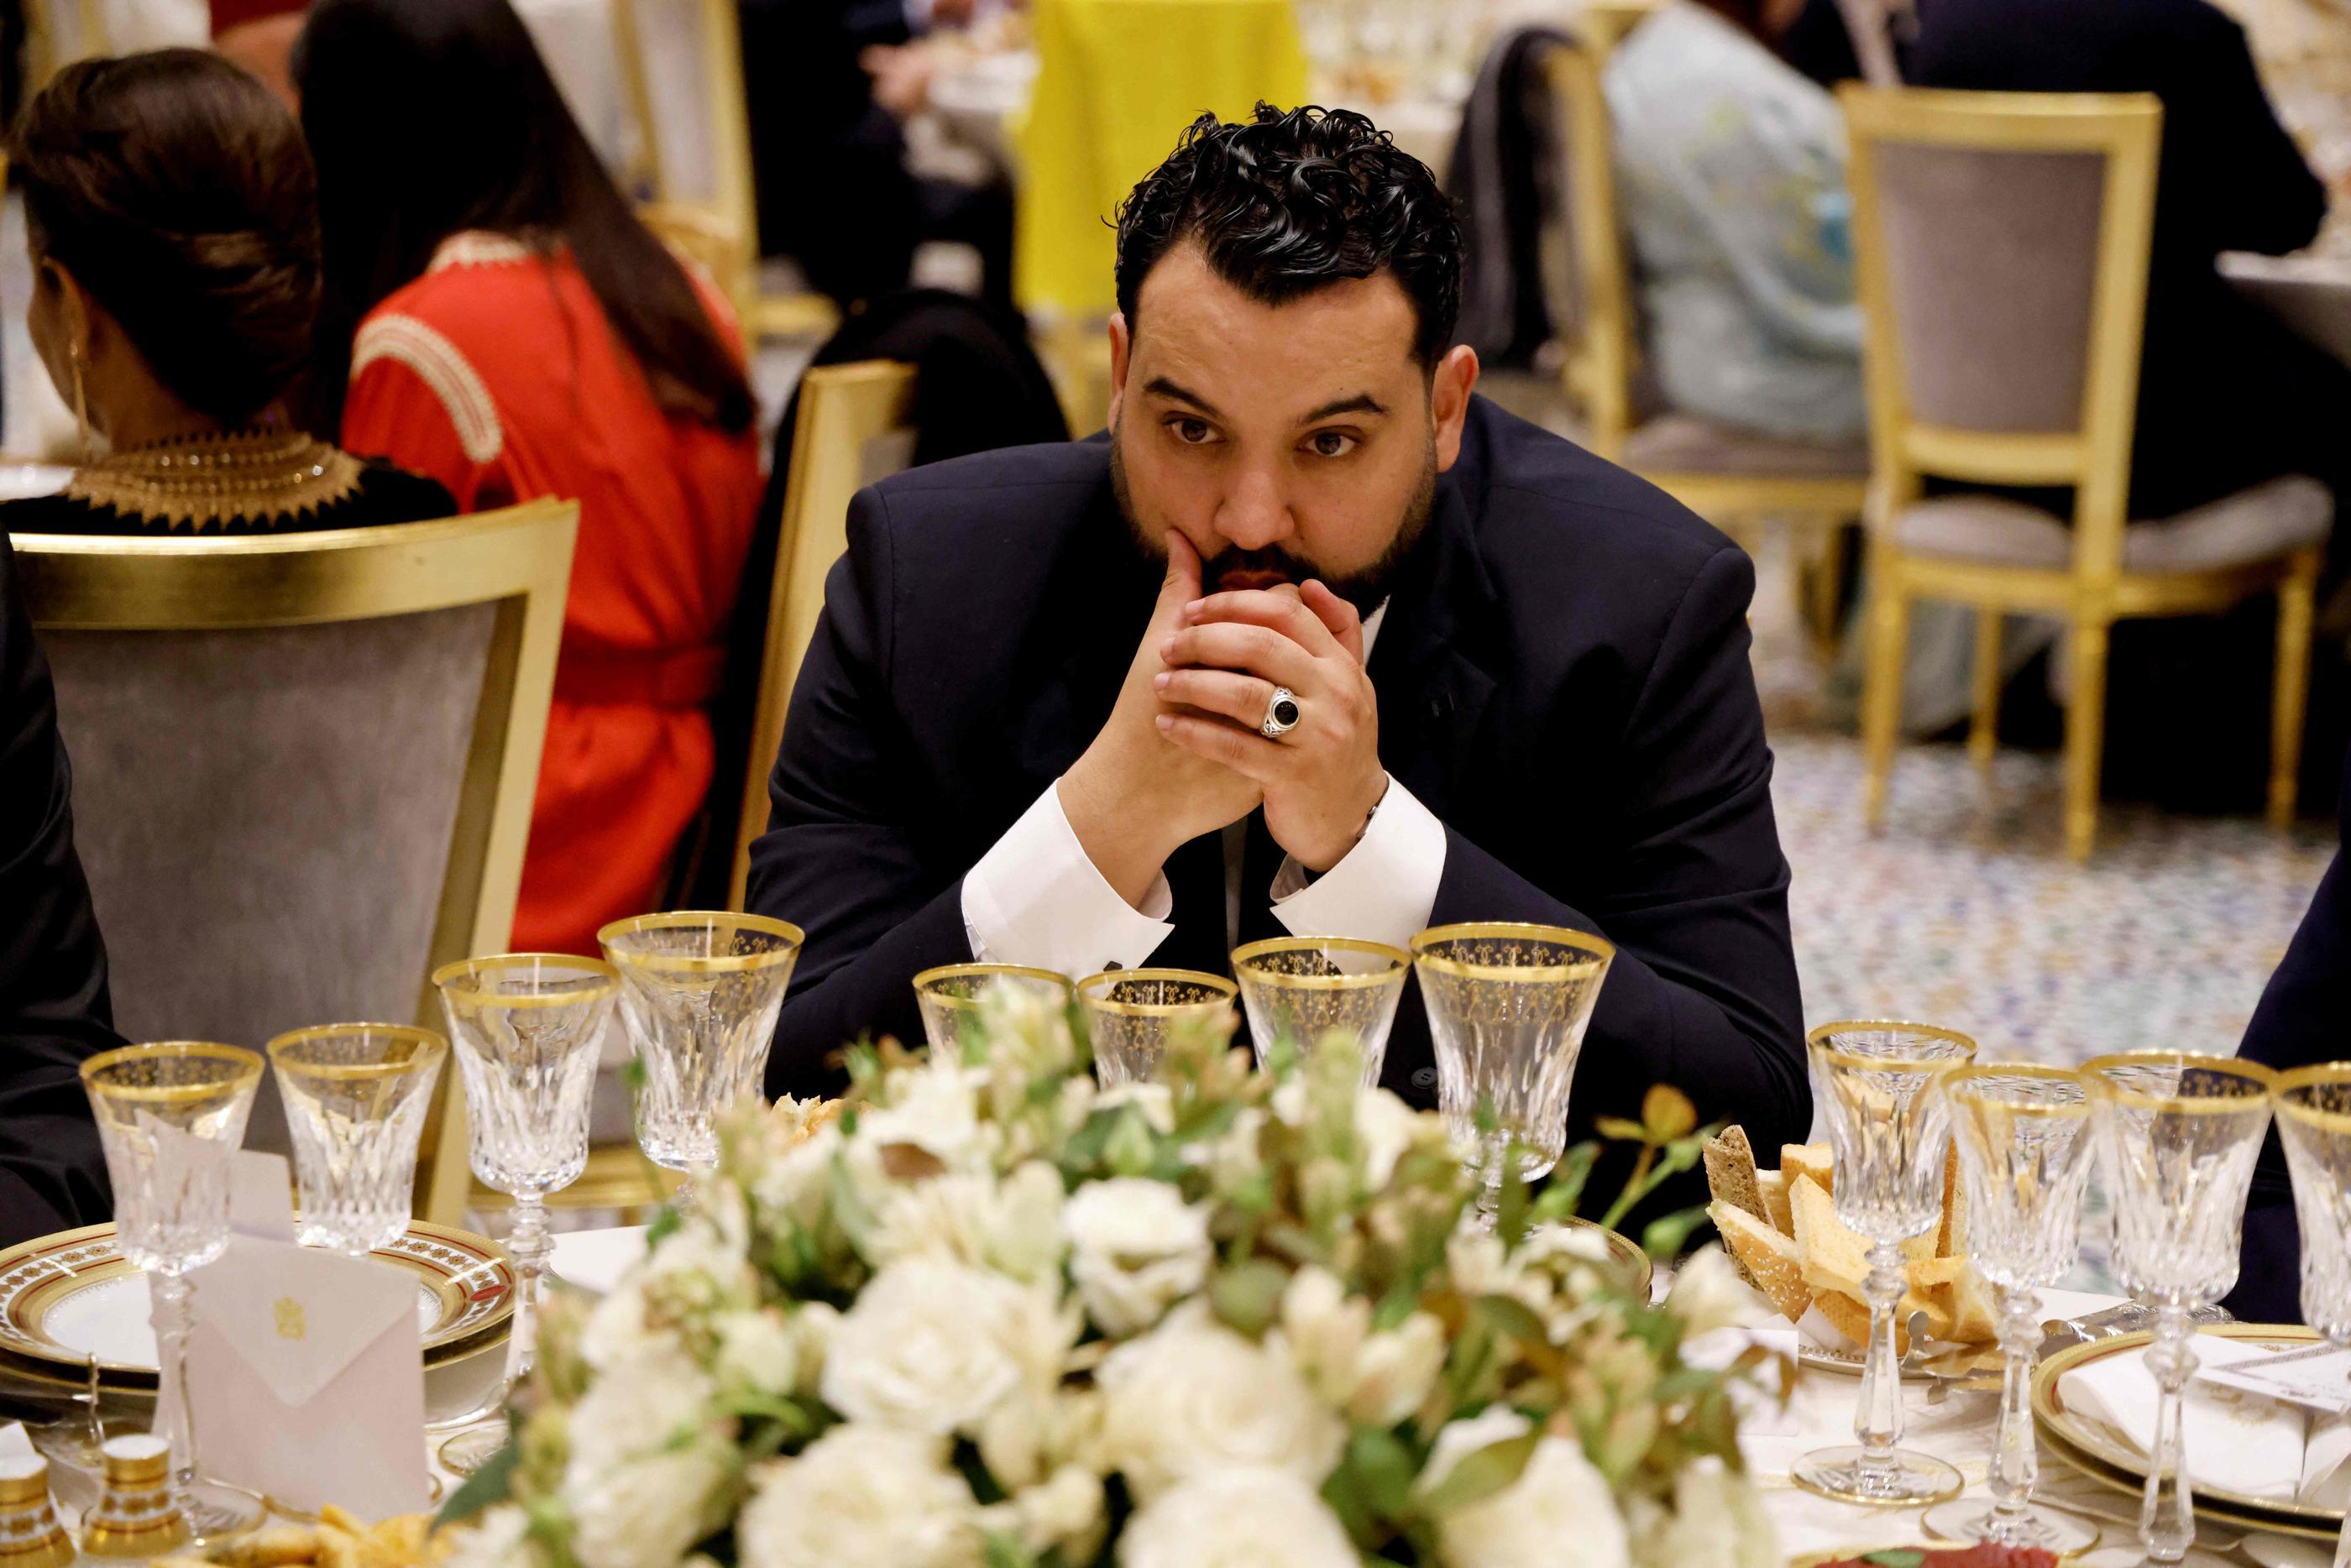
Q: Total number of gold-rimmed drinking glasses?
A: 12